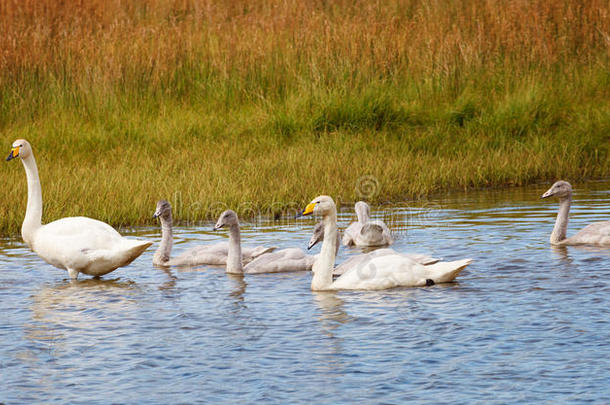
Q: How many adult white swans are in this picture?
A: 2